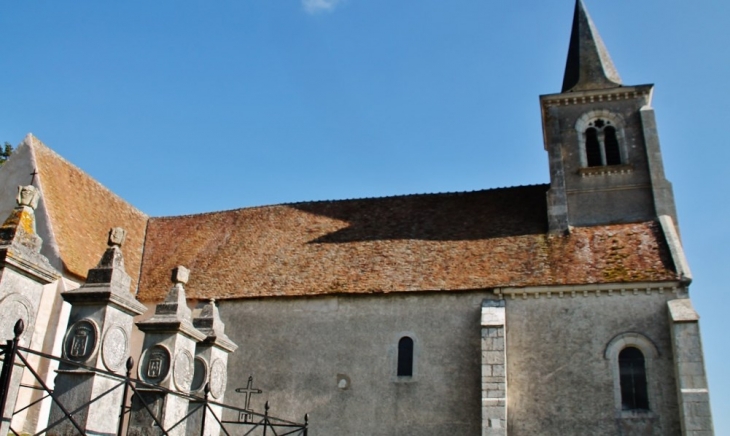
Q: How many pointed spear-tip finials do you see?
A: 5